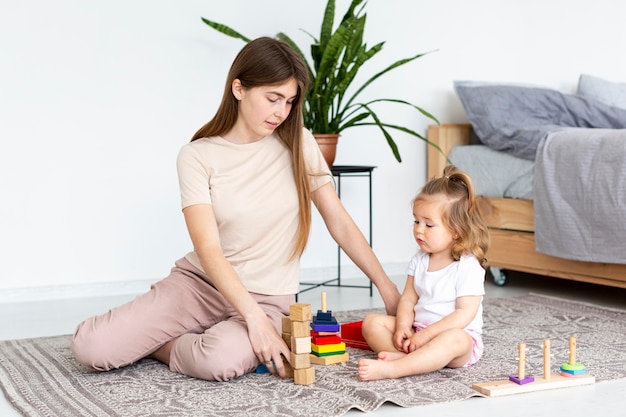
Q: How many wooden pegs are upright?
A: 4